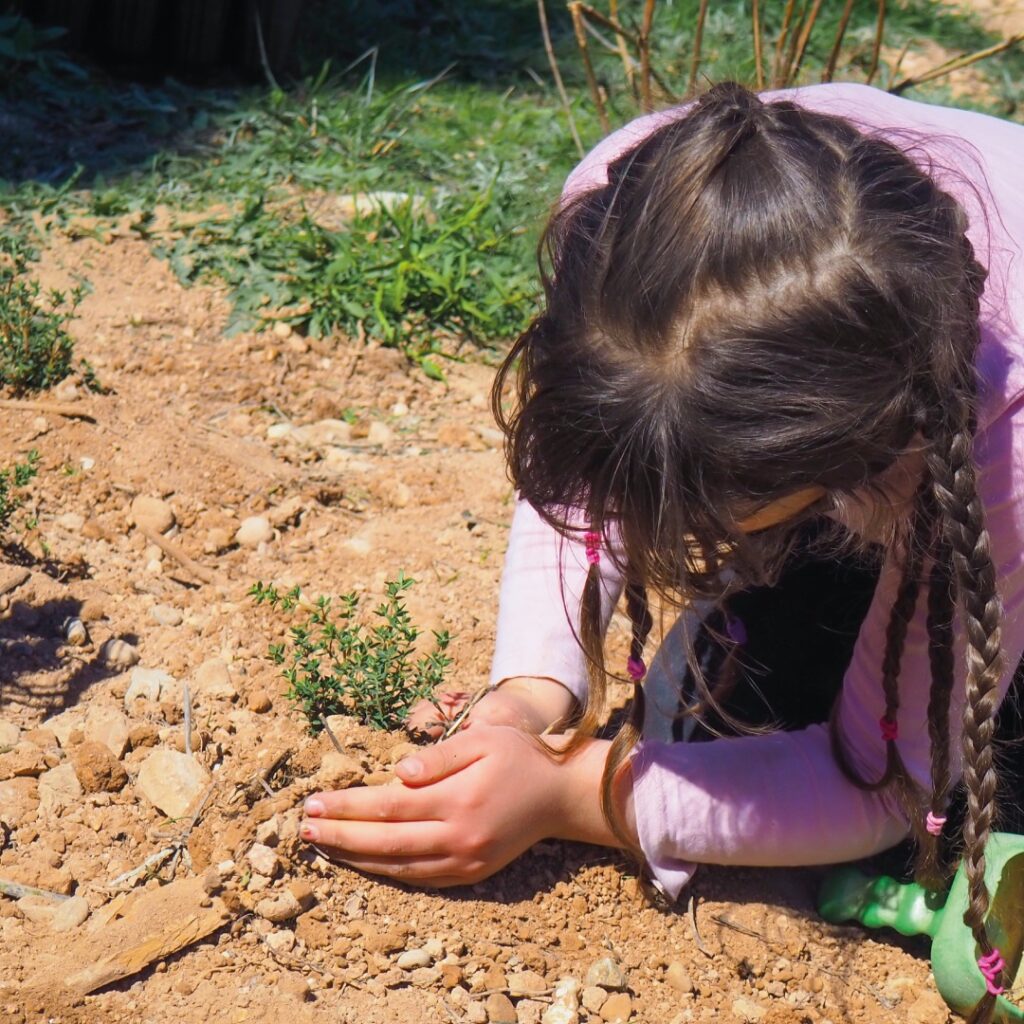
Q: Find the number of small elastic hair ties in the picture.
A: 6